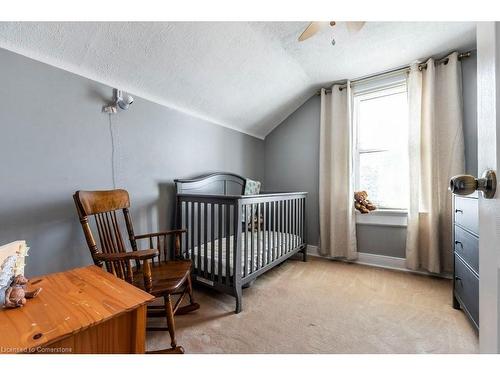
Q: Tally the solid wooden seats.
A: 1